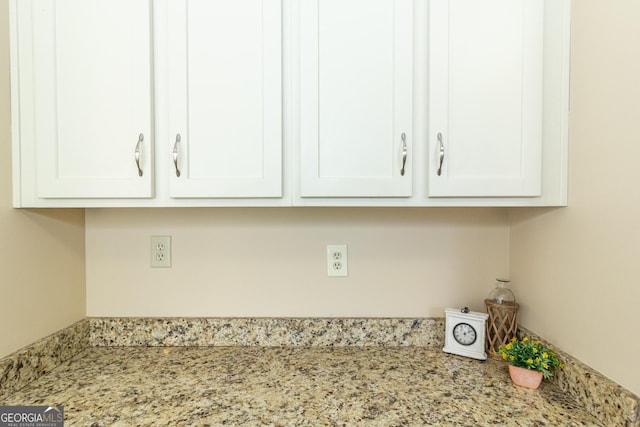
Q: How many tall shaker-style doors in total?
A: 4